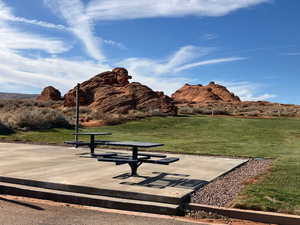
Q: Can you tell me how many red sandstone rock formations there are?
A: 3